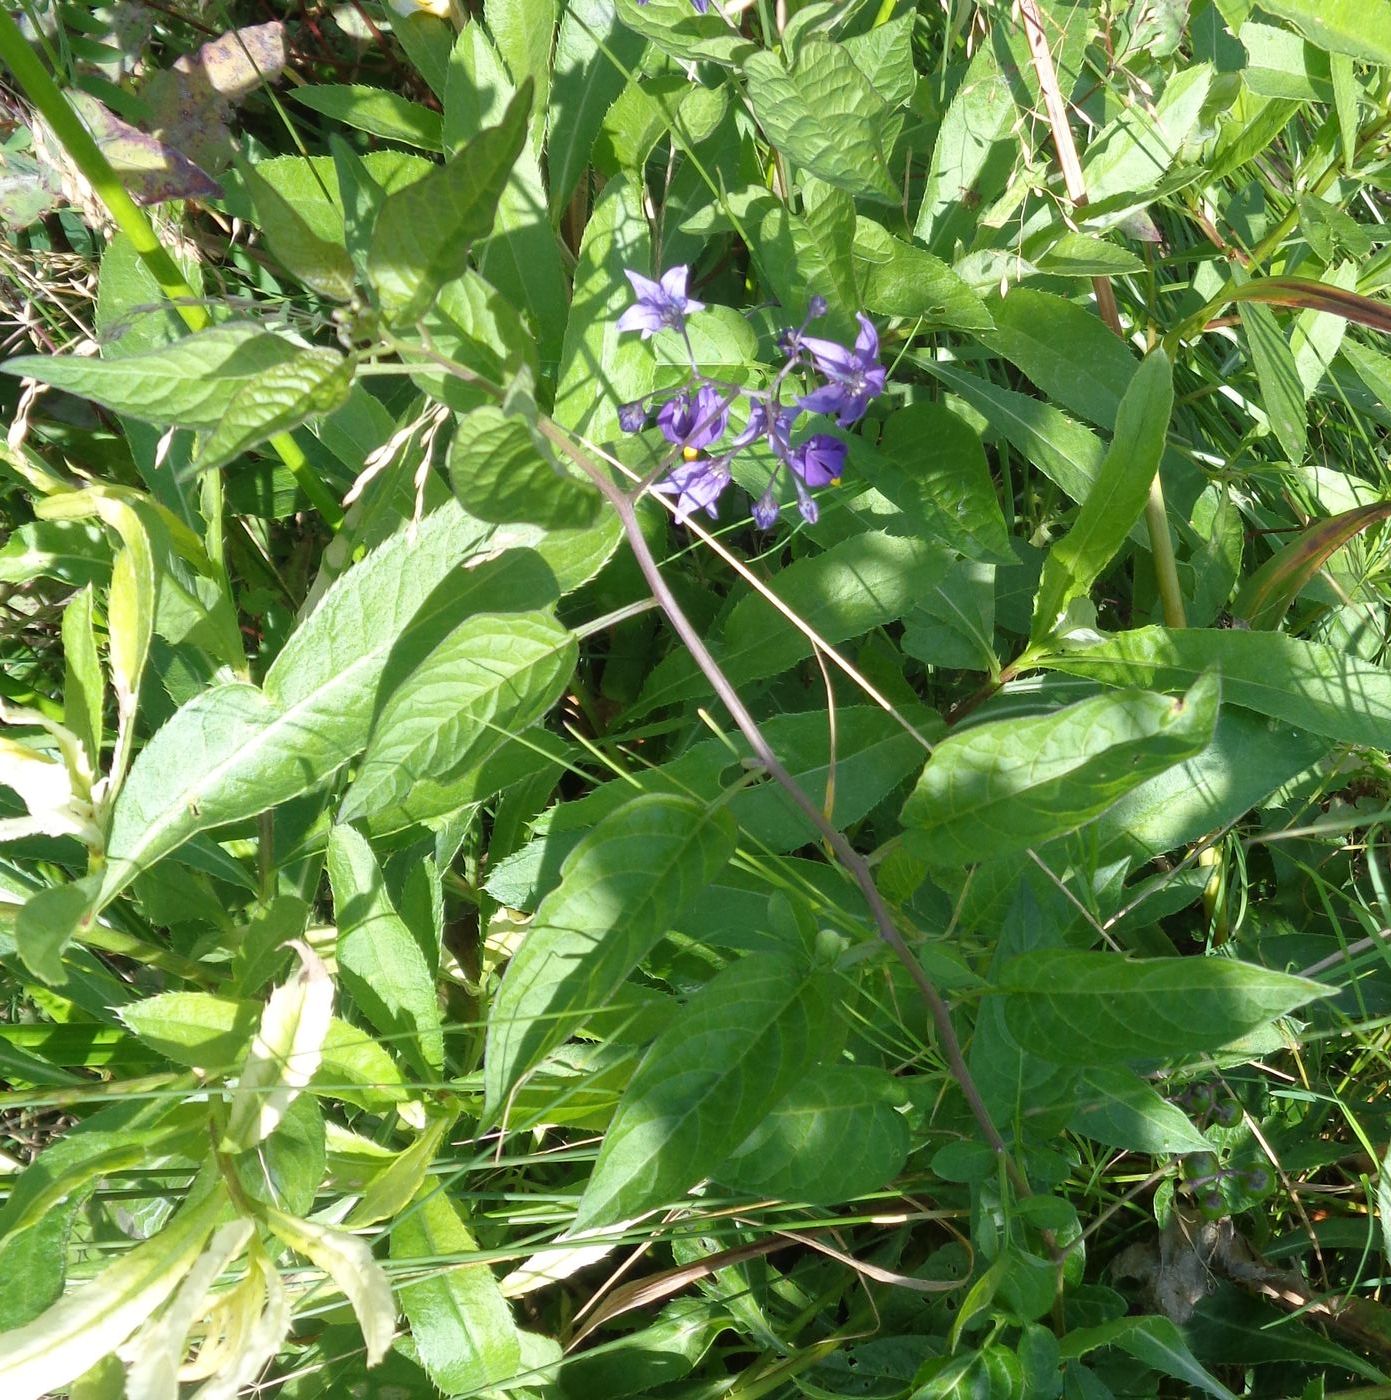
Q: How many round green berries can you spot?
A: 5